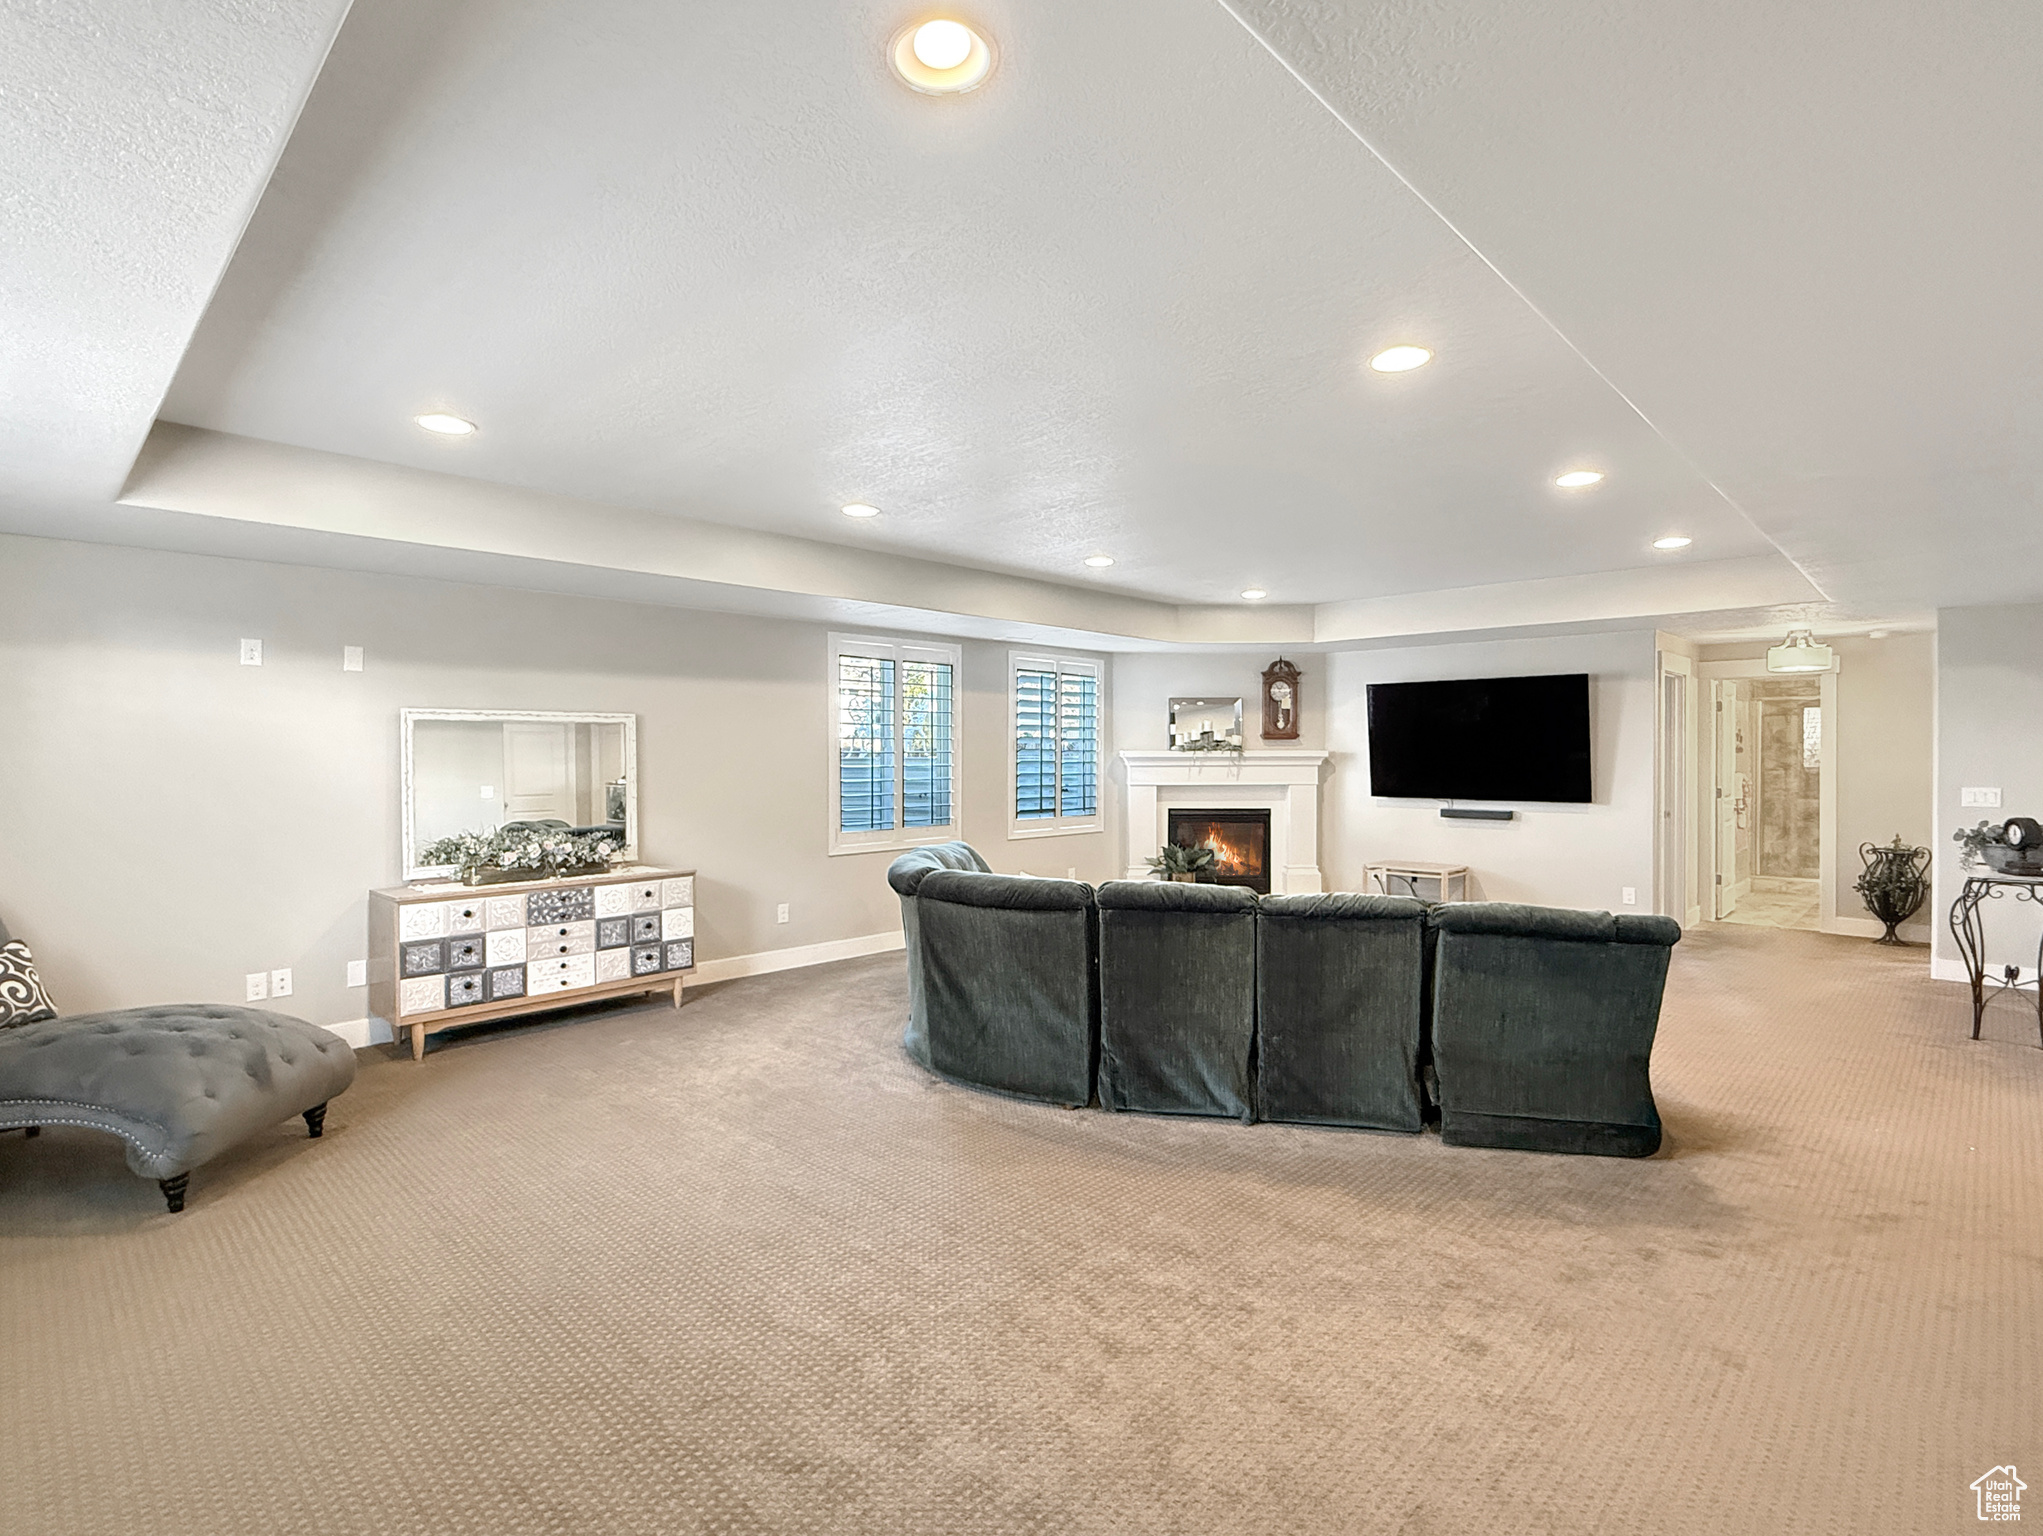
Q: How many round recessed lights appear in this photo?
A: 8